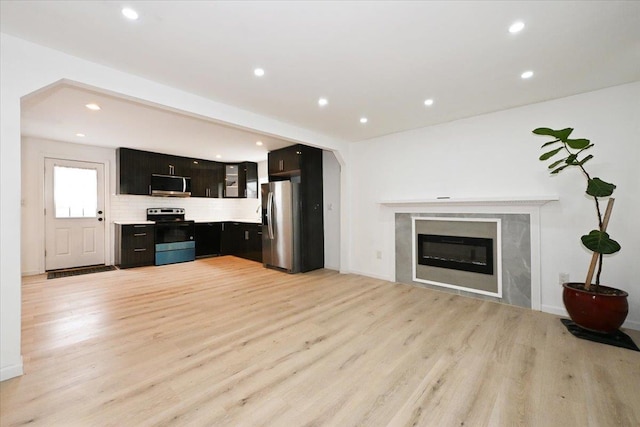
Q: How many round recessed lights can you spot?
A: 11